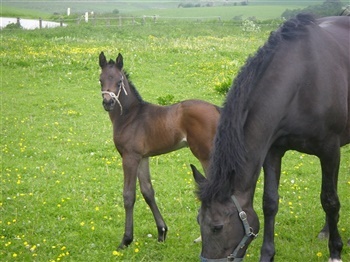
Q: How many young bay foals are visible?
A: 1